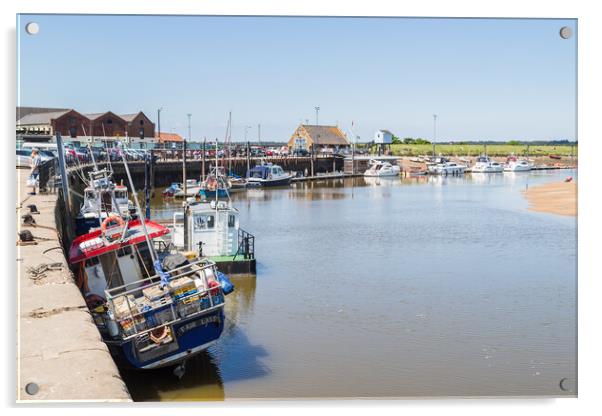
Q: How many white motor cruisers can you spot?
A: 4